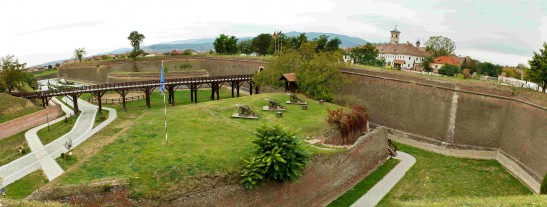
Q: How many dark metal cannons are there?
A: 3